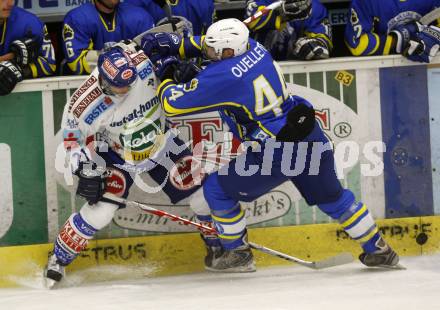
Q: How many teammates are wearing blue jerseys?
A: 6